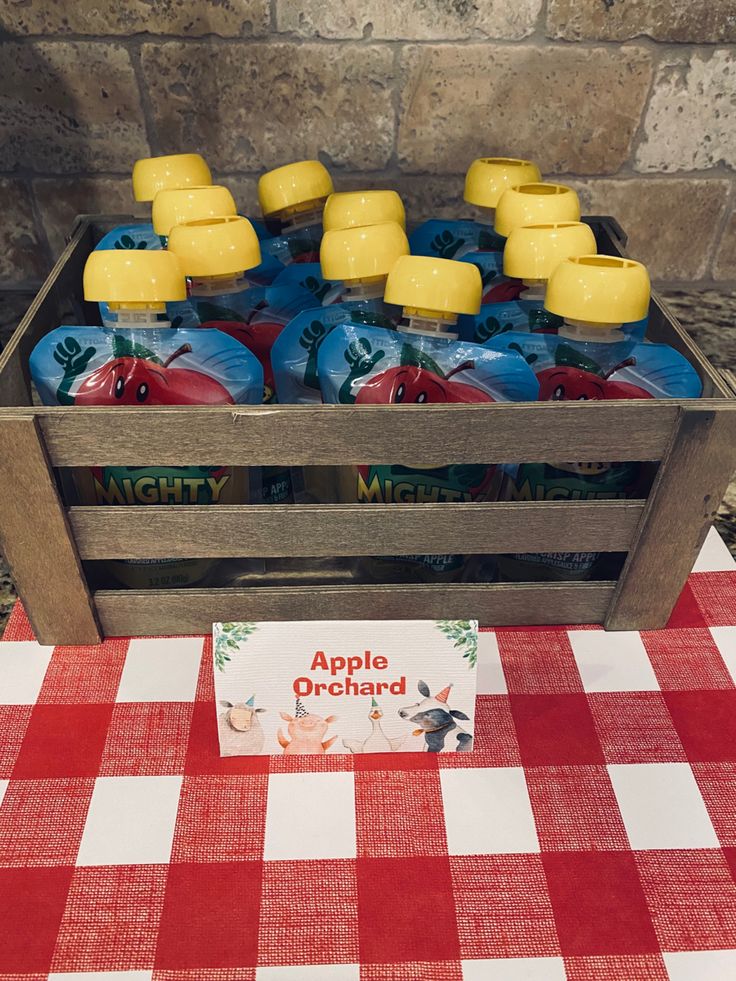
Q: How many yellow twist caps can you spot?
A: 12